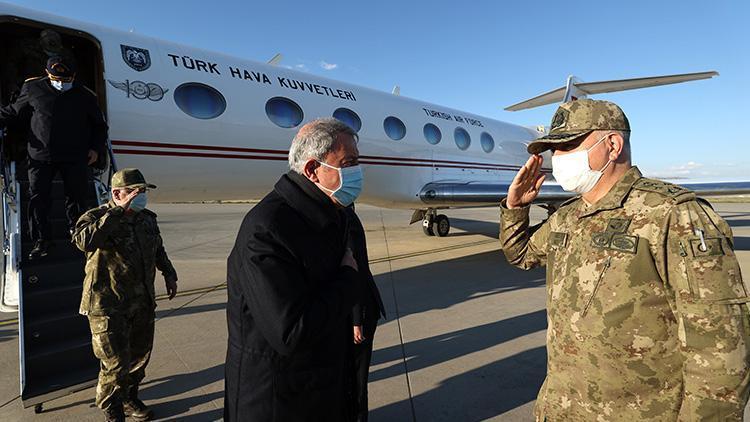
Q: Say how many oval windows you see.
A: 7